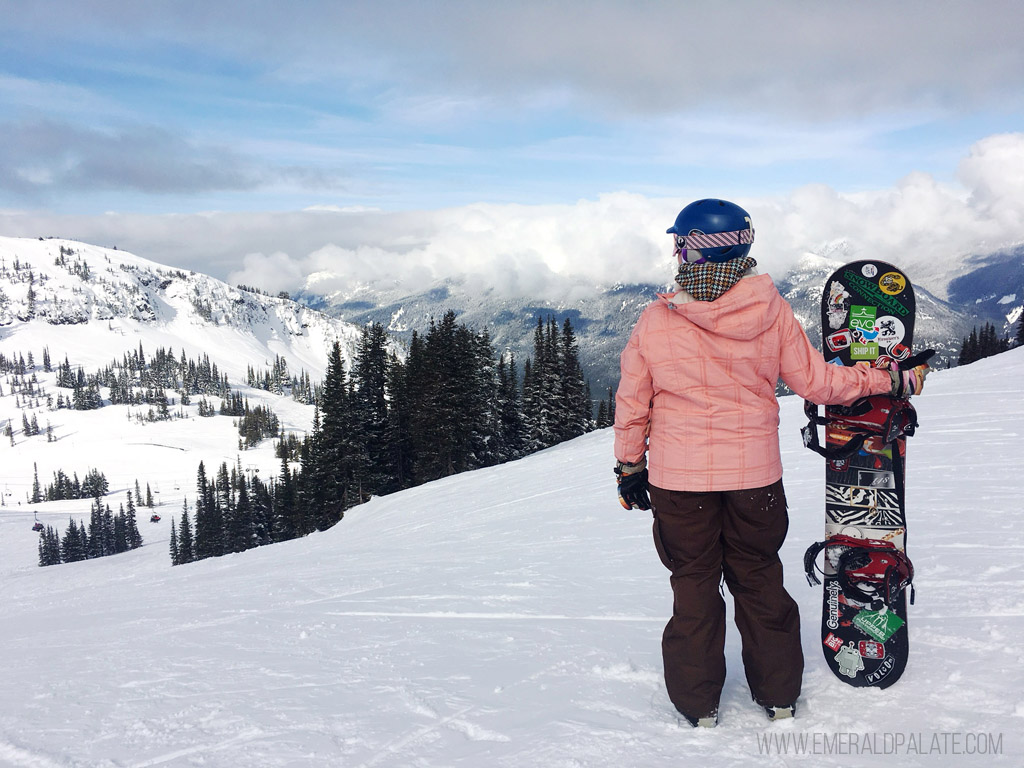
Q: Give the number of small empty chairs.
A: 3